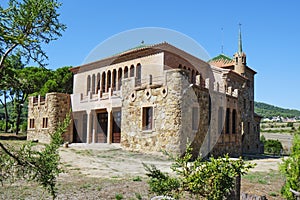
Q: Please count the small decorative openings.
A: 3